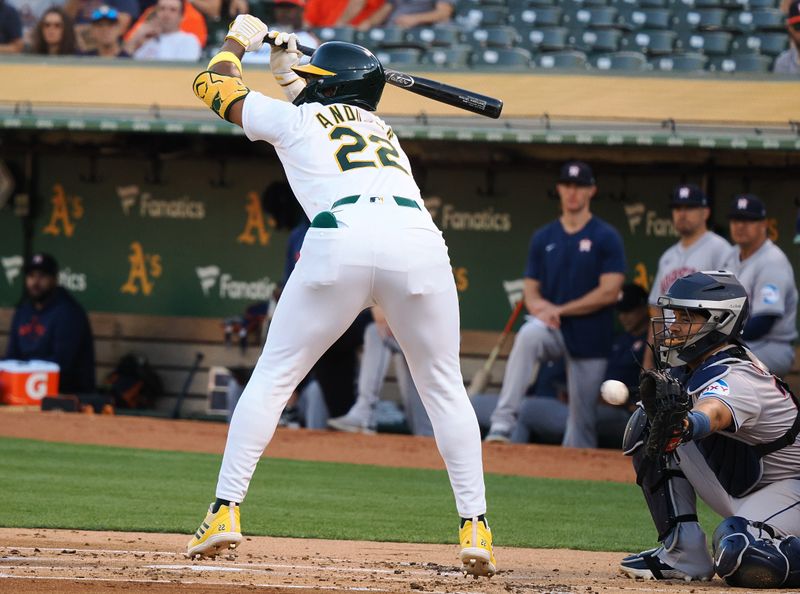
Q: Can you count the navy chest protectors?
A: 1